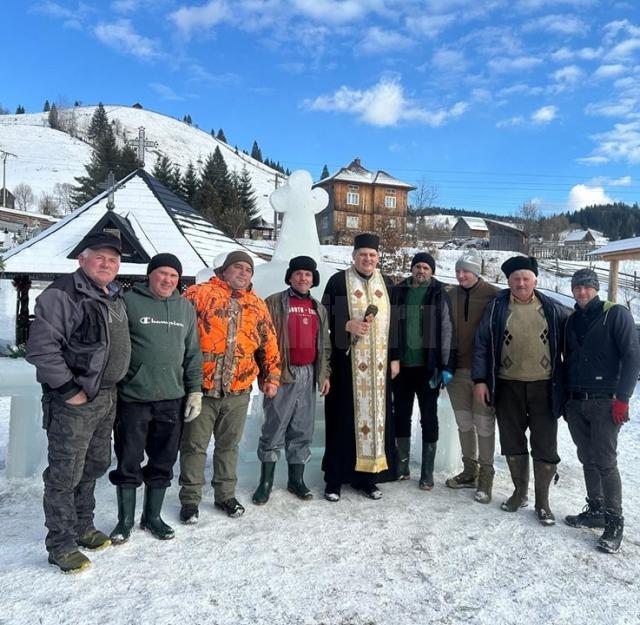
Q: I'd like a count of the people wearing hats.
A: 9